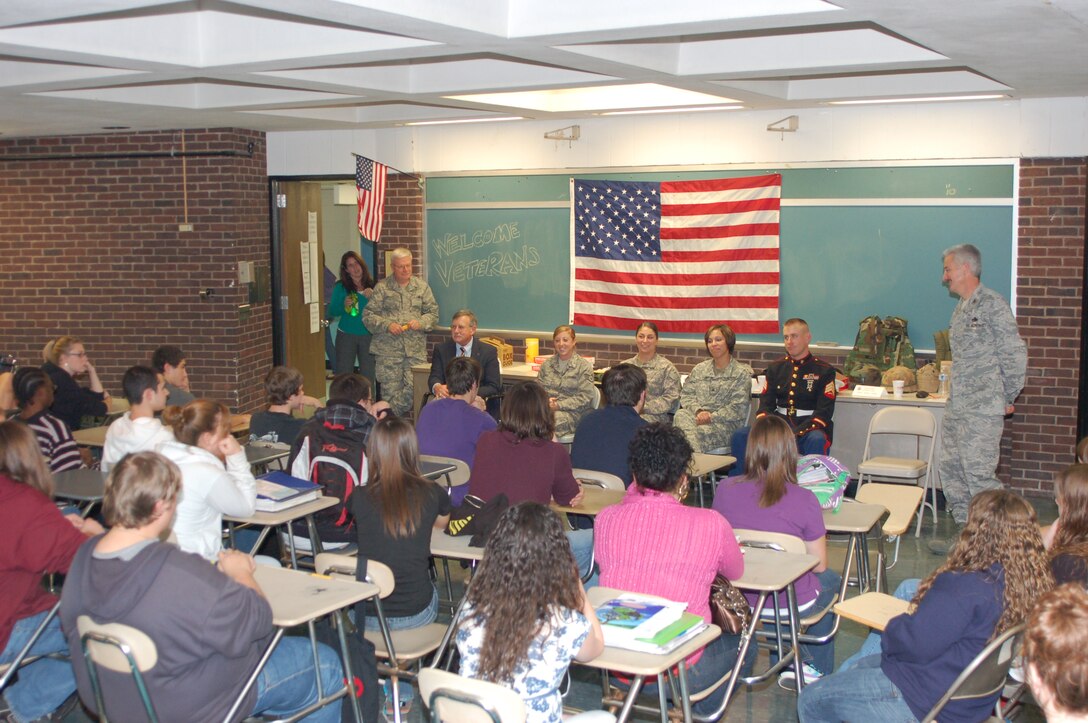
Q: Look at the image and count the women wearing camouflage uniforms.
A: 3